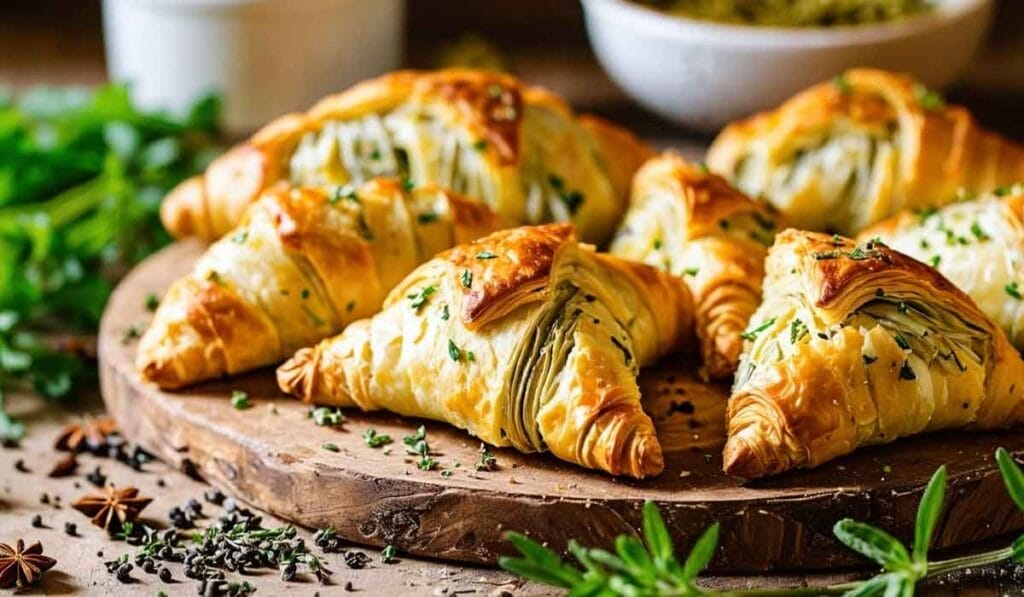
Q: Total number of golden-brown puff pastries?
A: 7